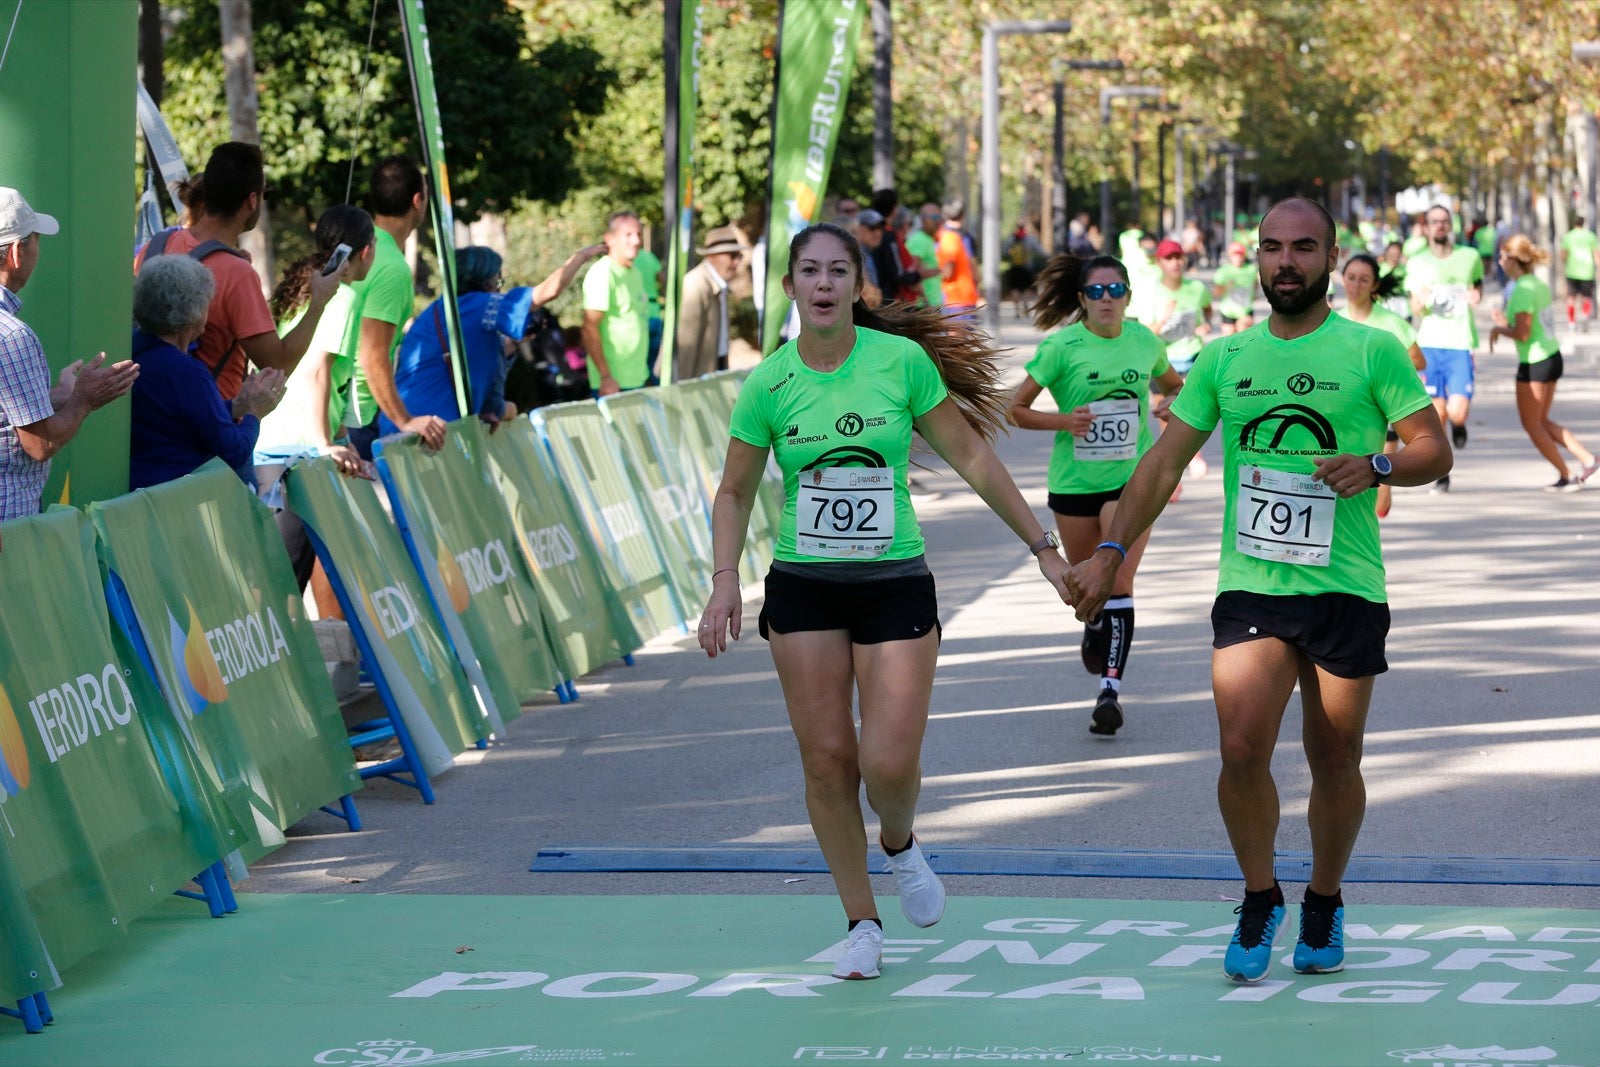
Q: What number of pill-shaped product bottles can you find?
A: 0